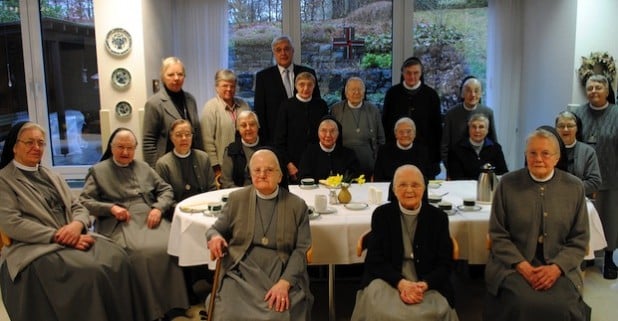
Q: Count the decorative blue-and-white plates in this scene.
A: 3